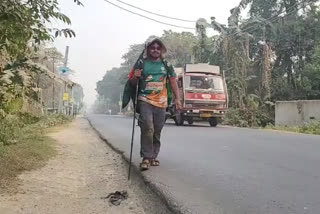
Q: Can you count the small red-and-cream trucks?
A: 1